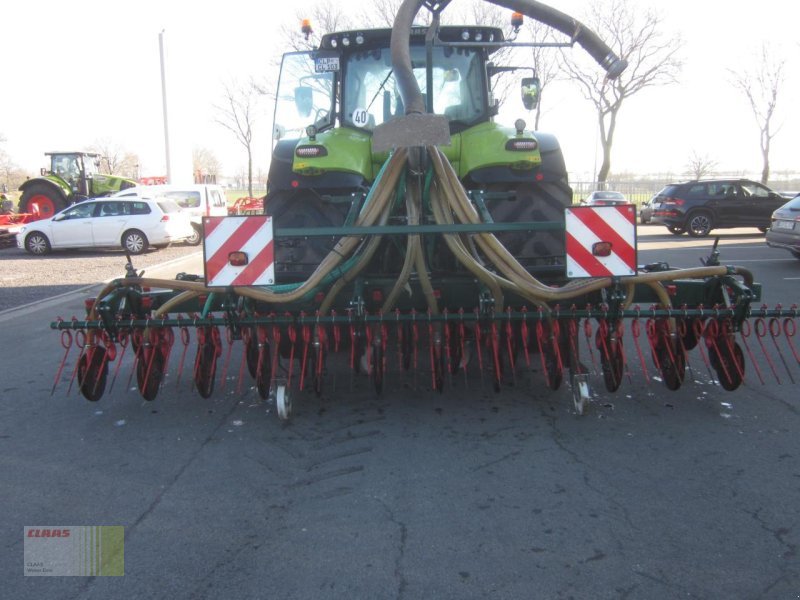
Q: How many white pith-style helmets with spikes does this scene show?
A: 0